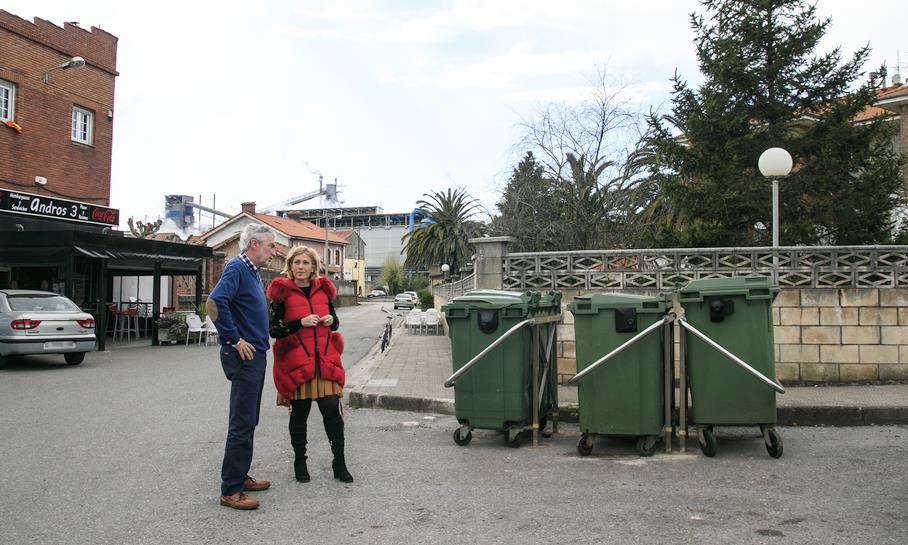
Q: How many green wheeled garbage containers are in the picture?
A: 3